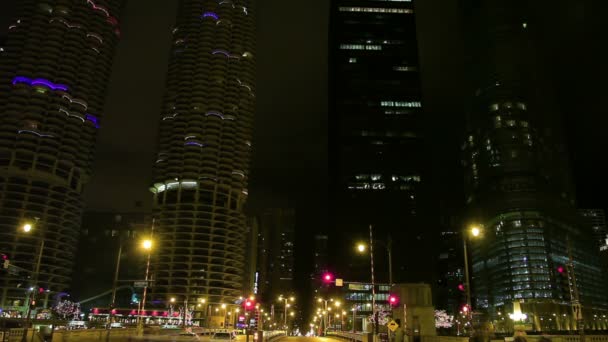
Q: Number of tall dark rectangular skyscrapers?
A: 1